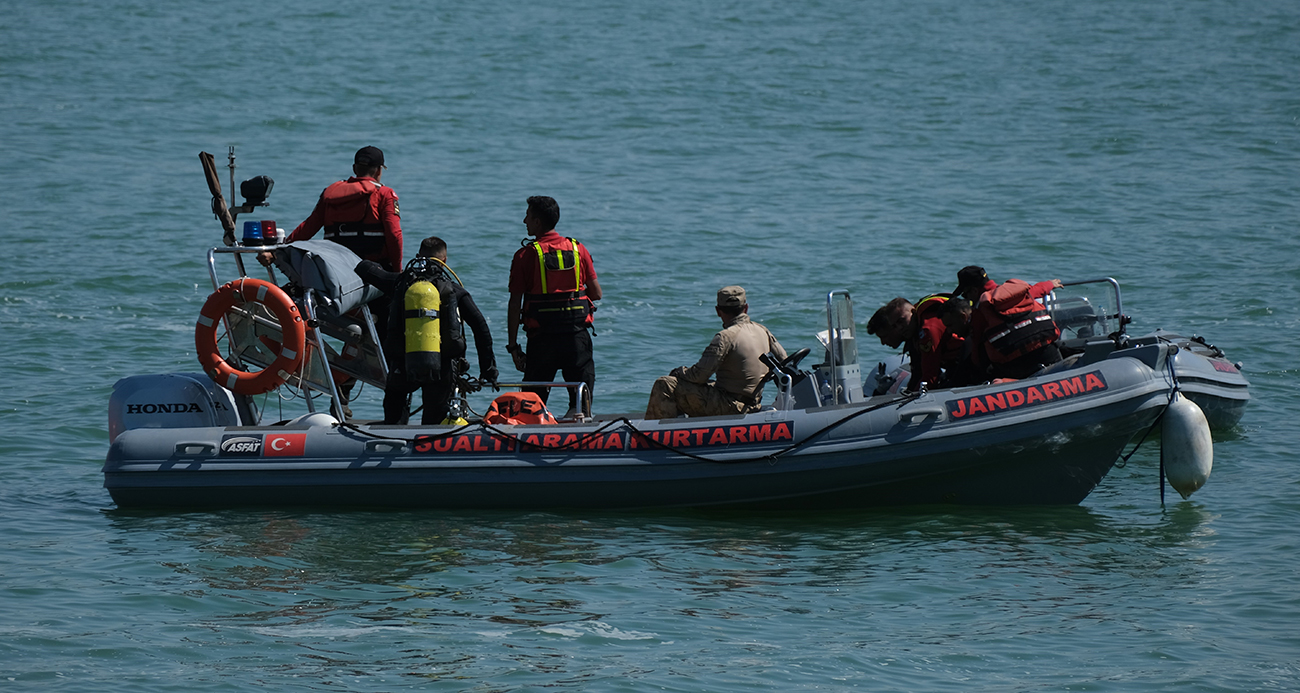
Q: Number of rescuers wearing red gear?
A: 4